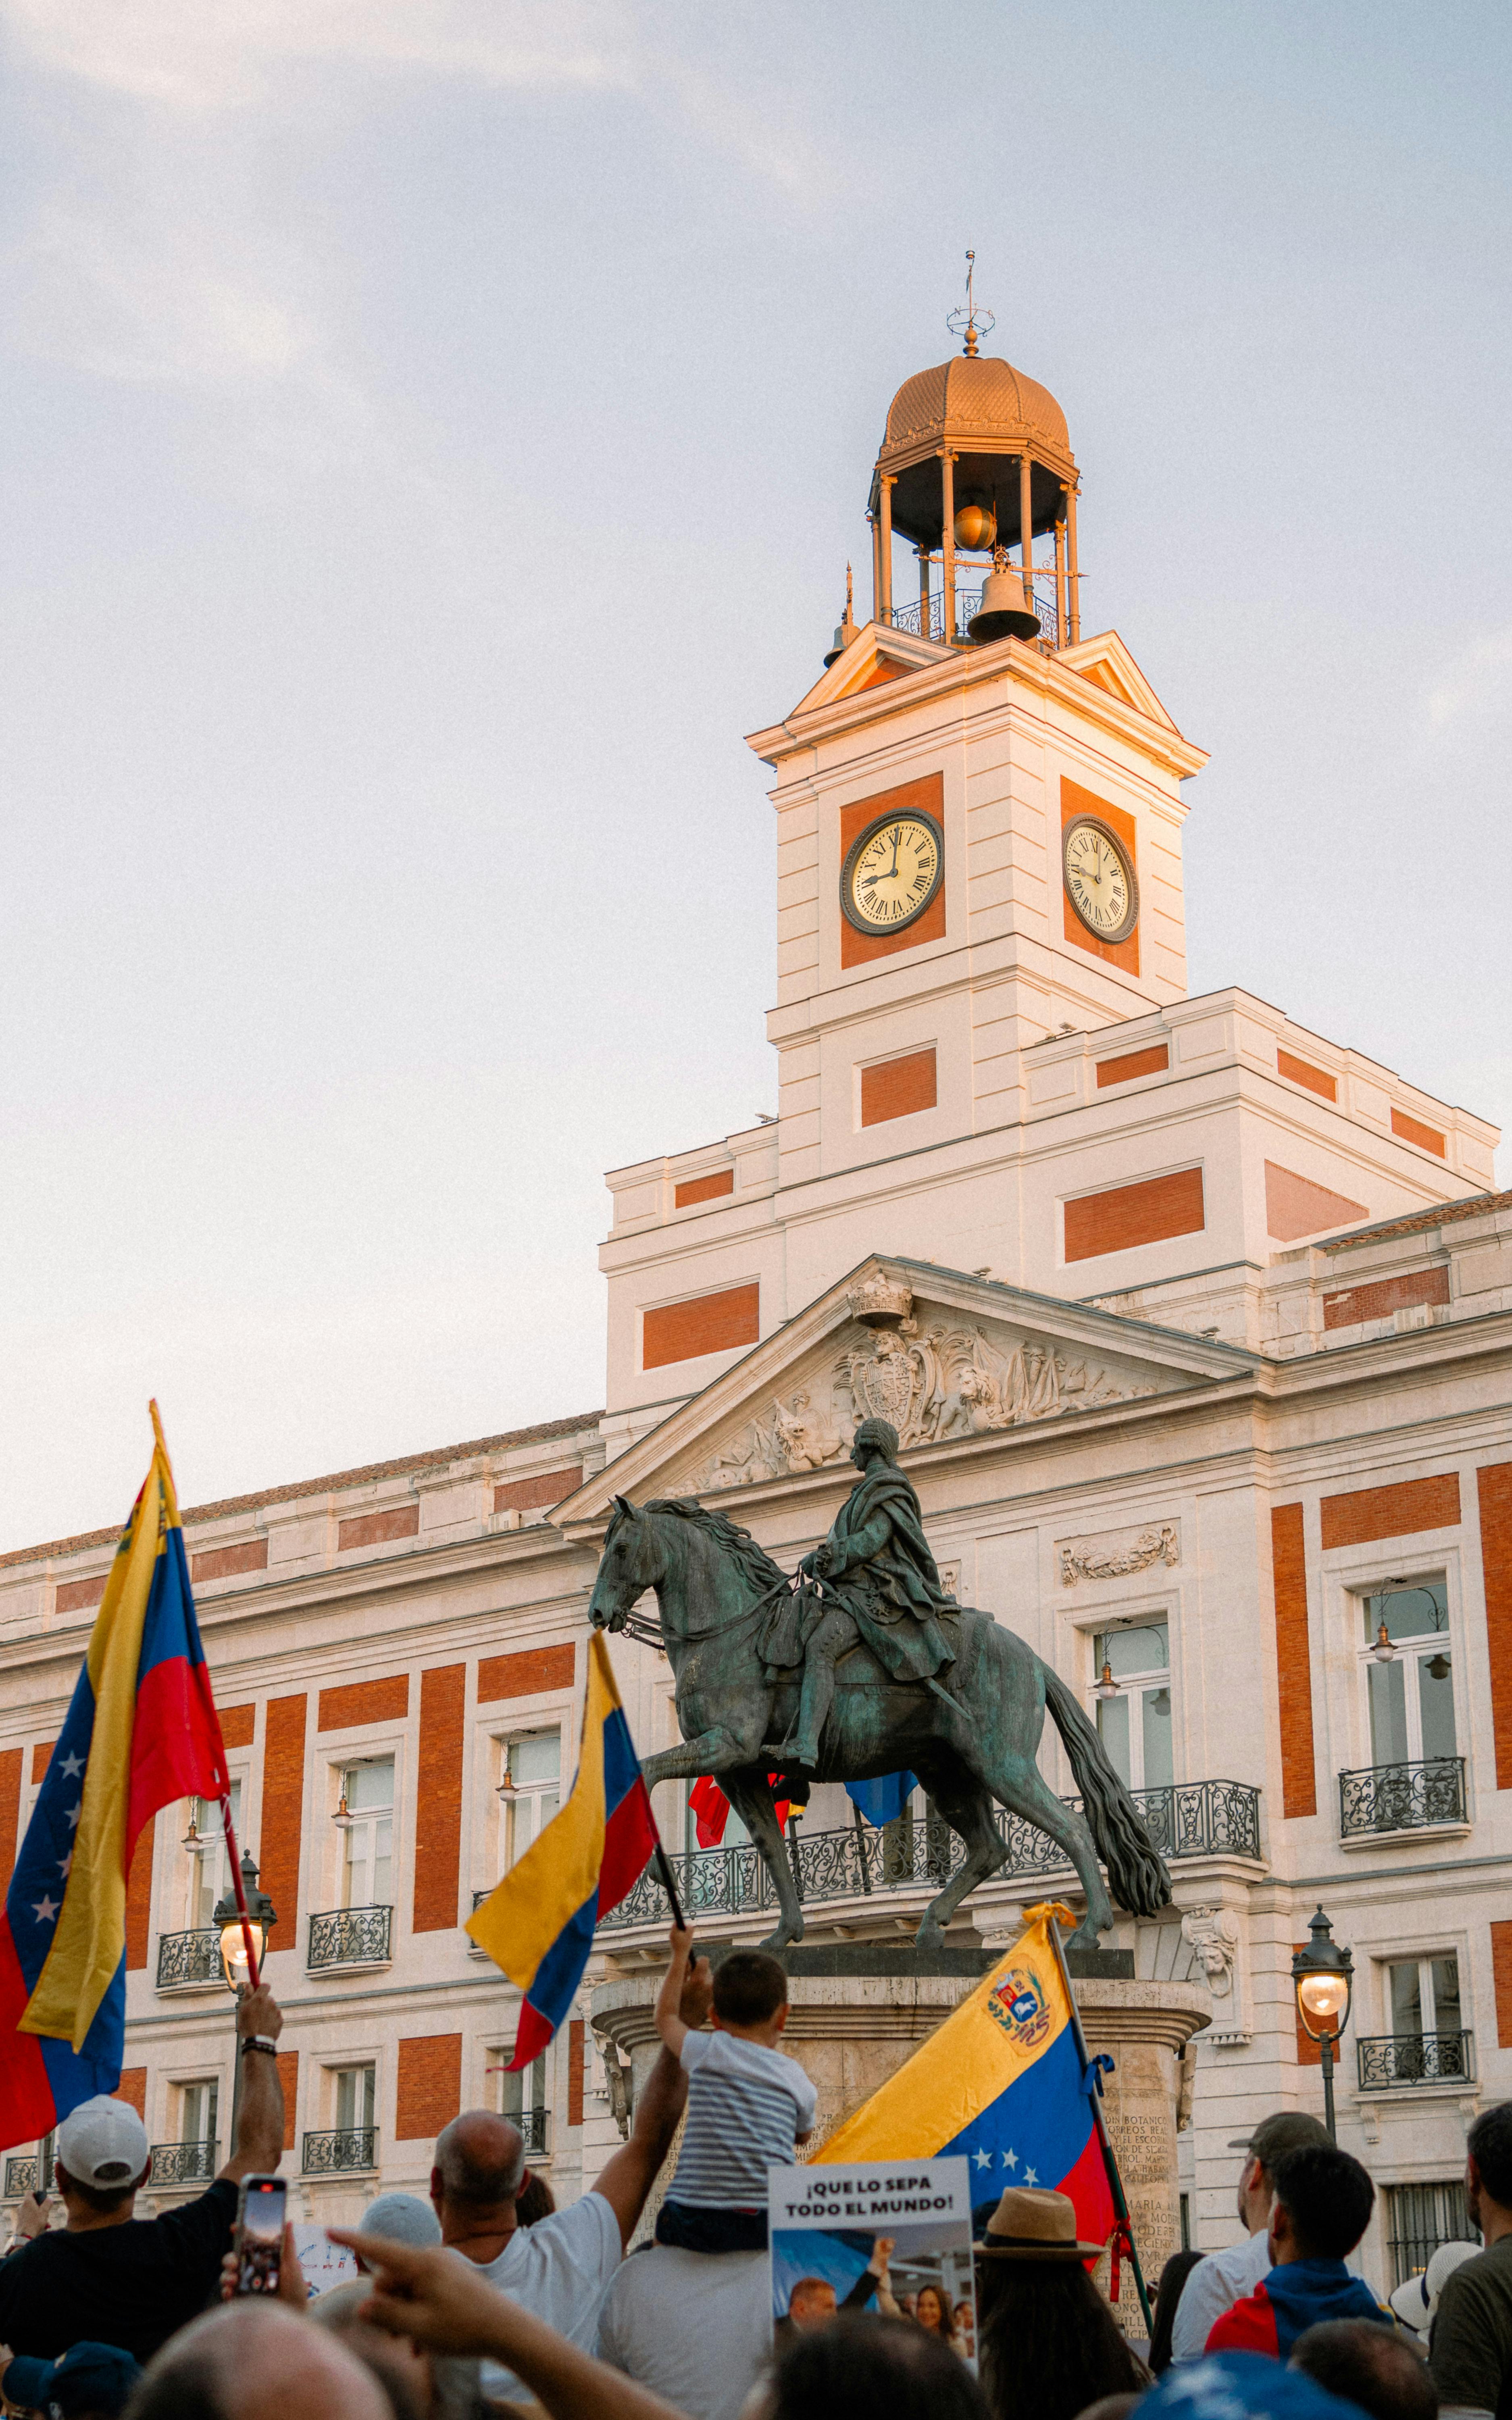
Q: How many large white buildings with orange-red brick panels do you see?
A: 1